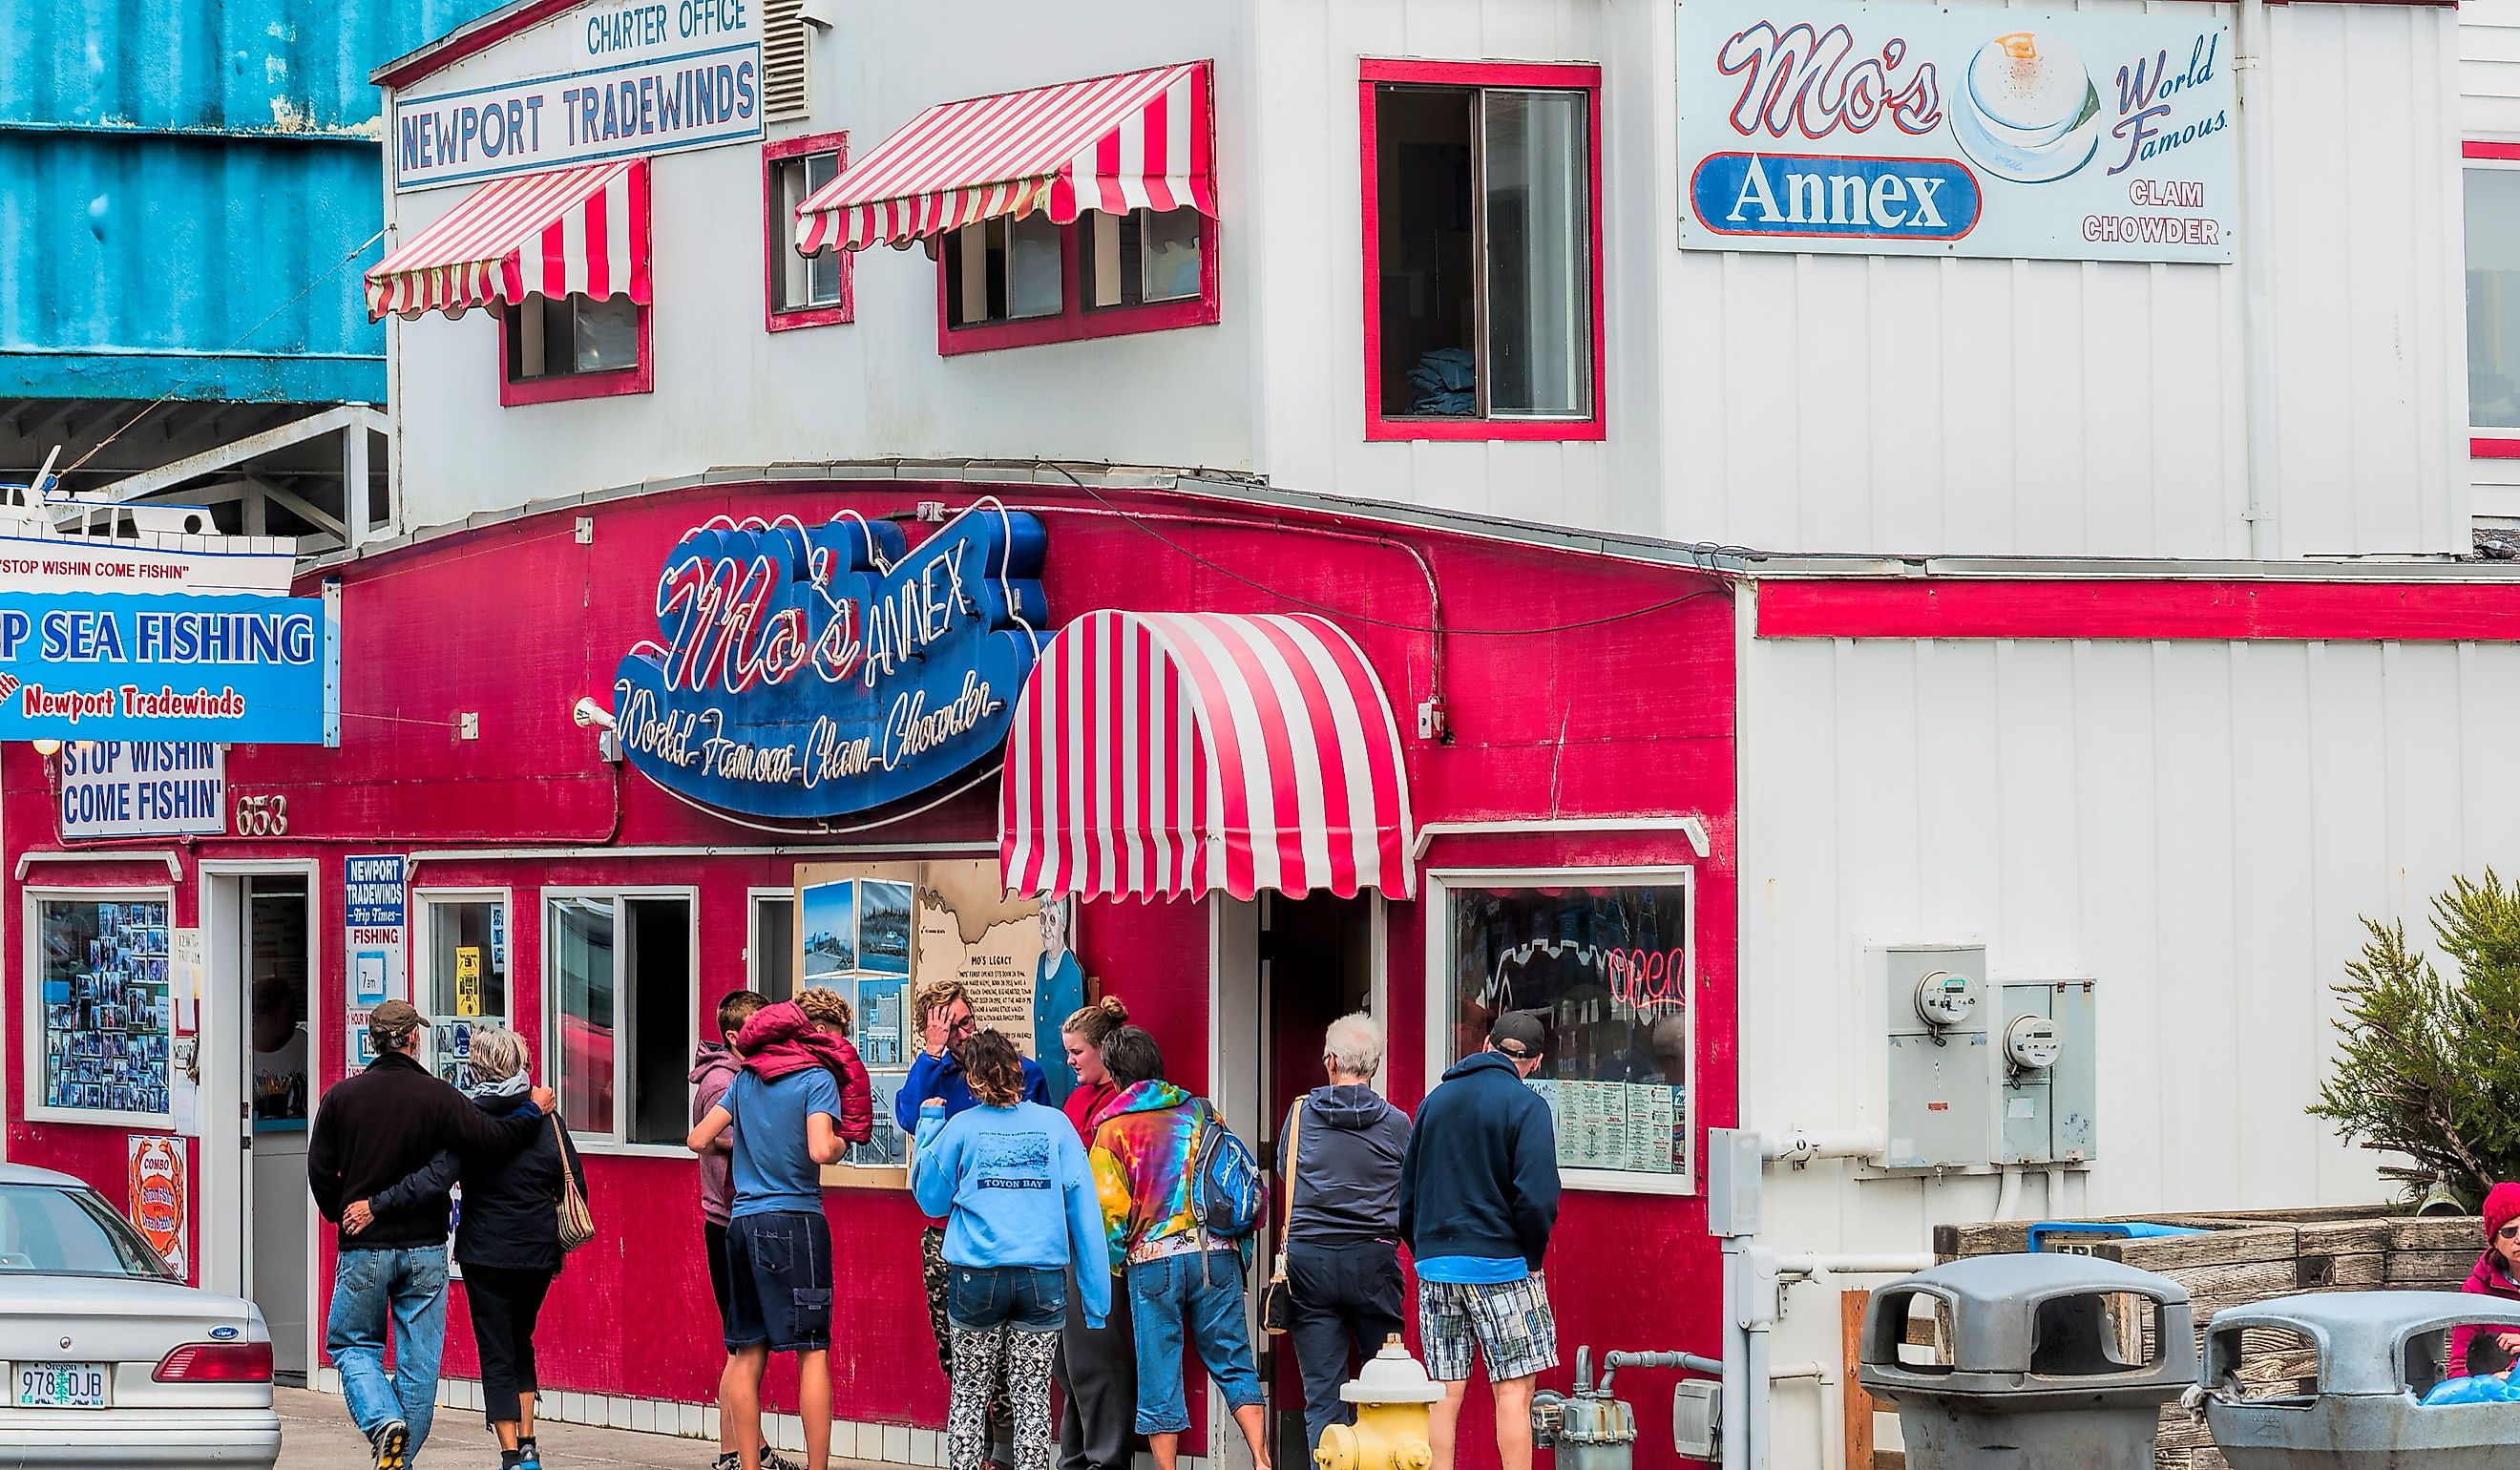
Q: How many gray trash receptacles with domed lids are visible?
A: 2